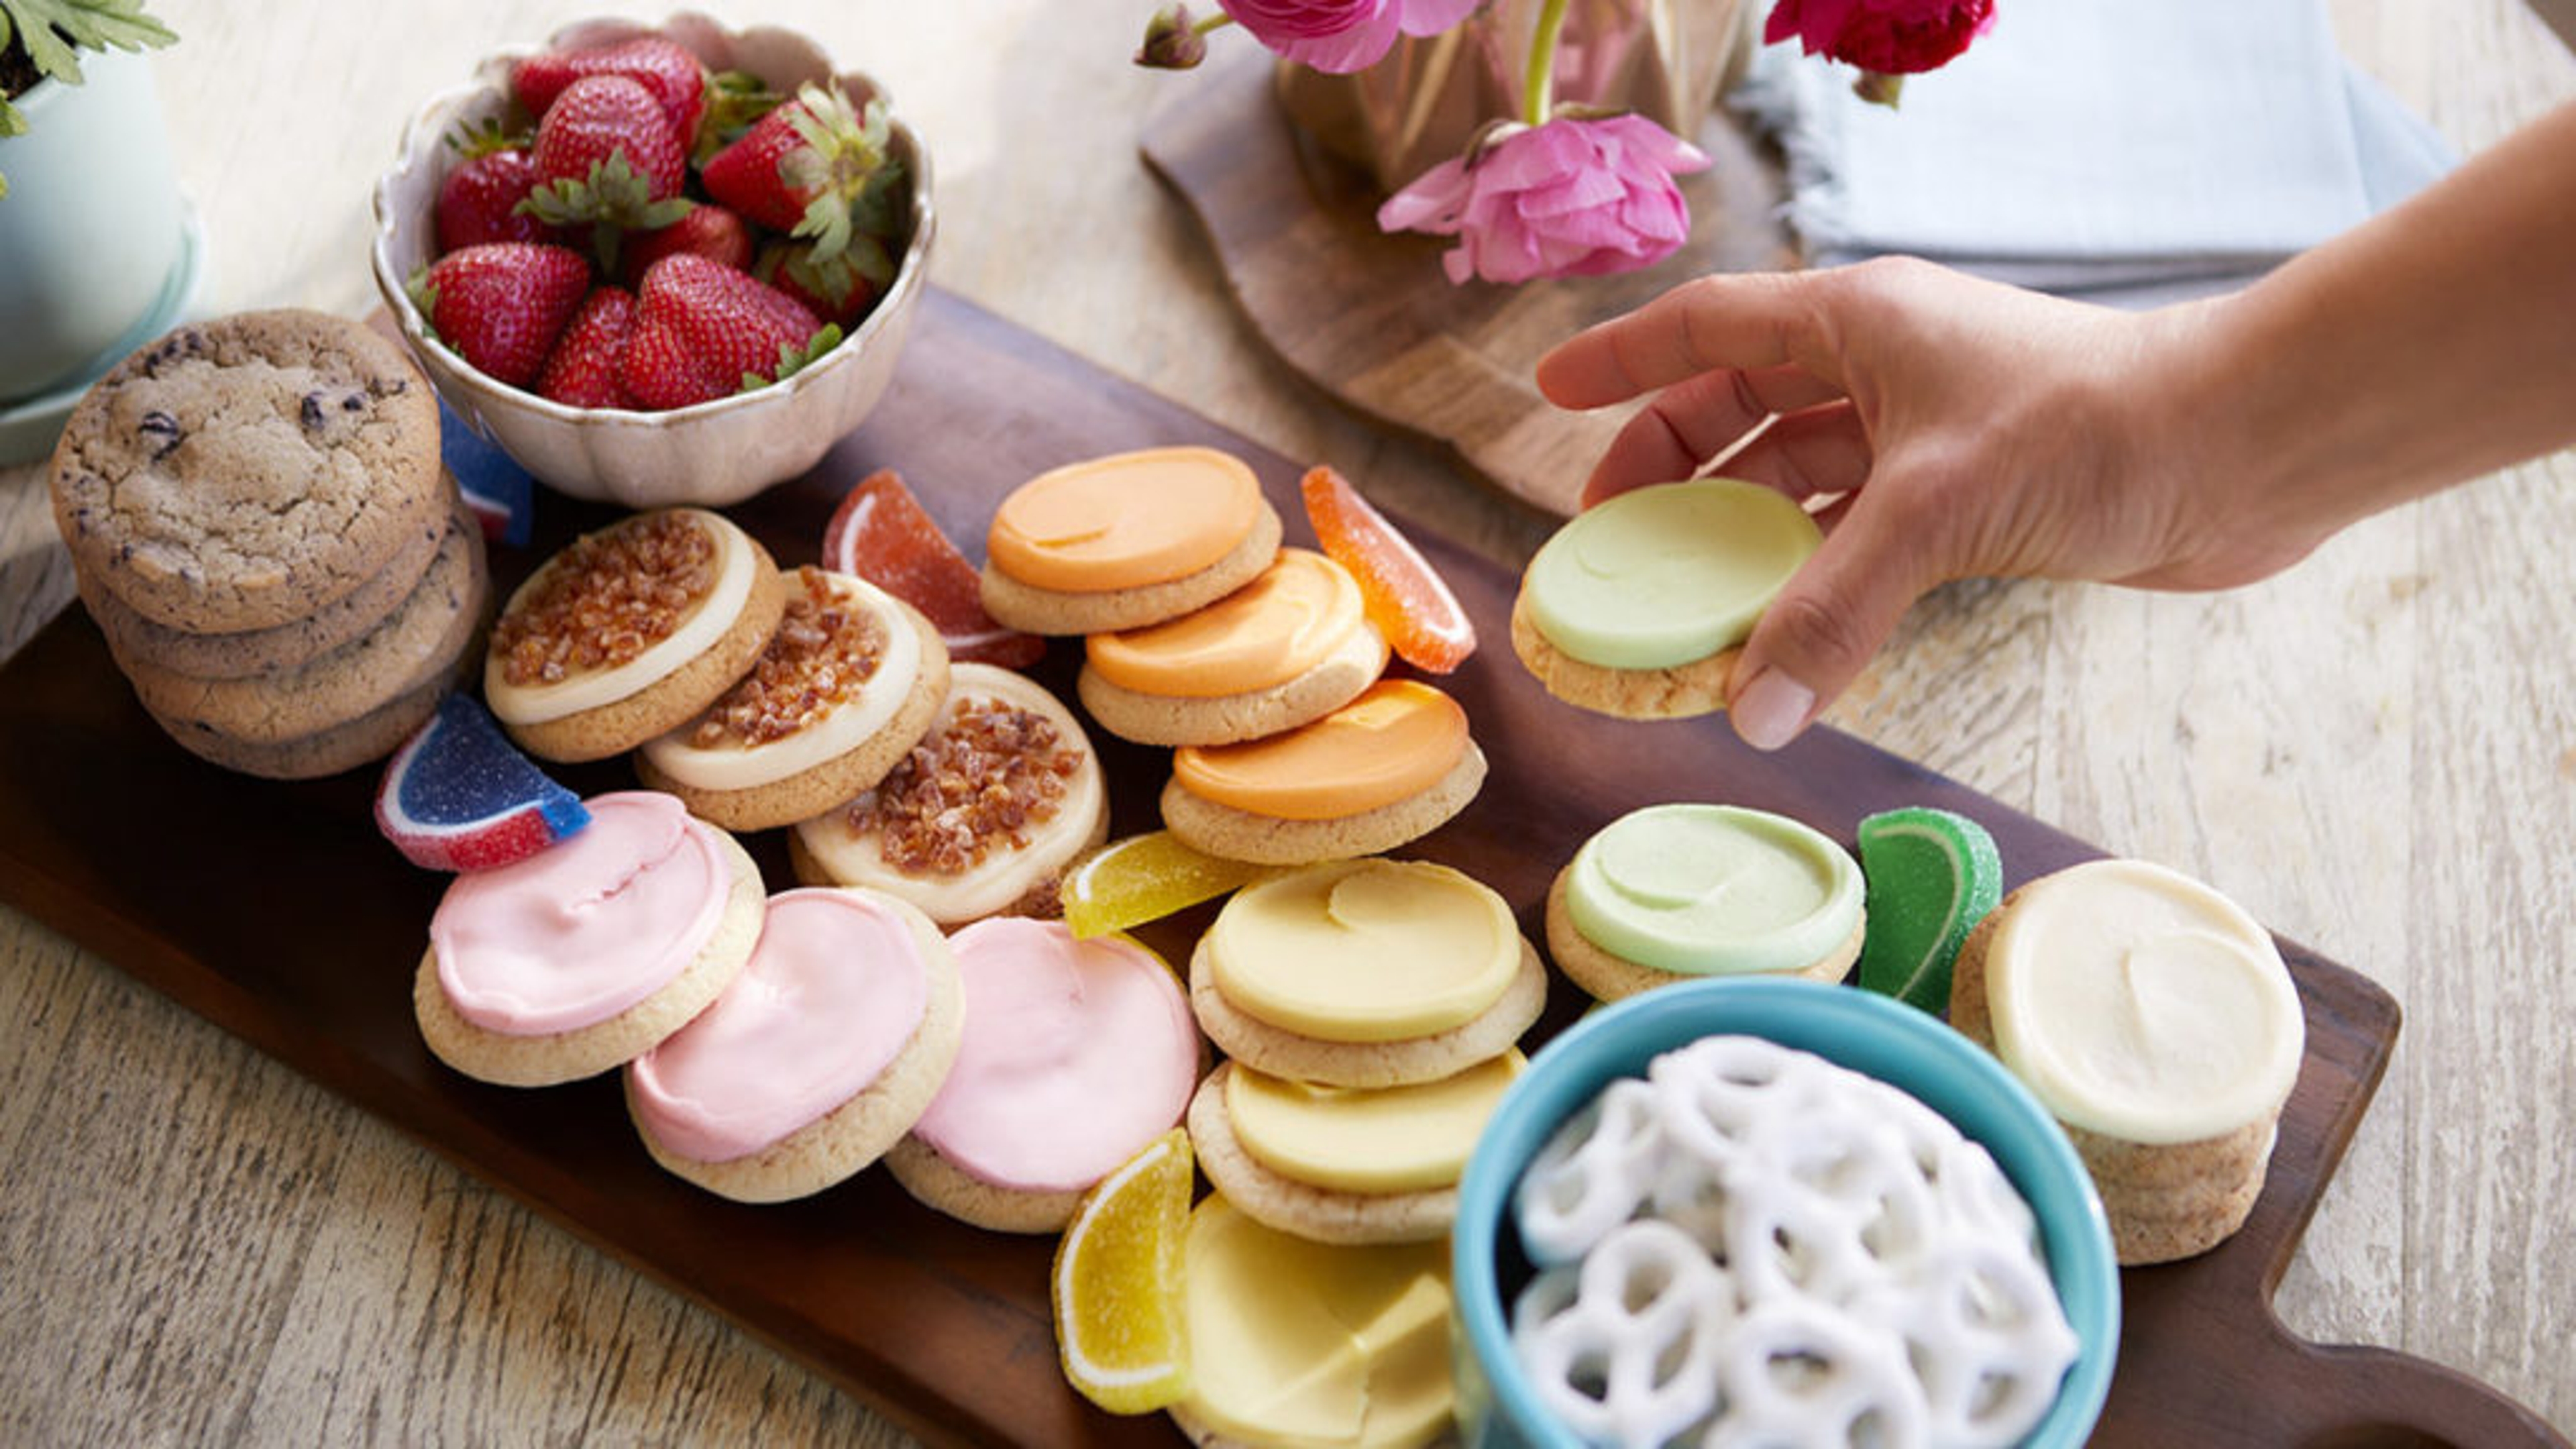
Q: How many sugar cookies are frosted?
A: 15